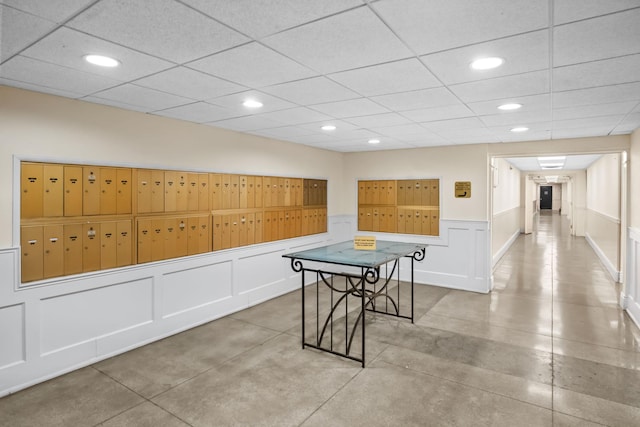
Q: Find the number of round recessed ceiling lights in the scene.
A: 7